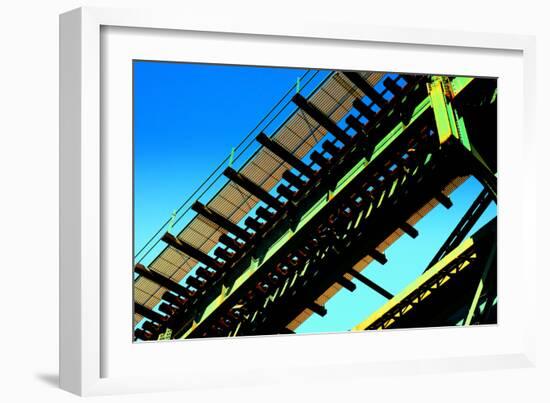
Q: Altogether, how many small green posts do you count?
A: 3